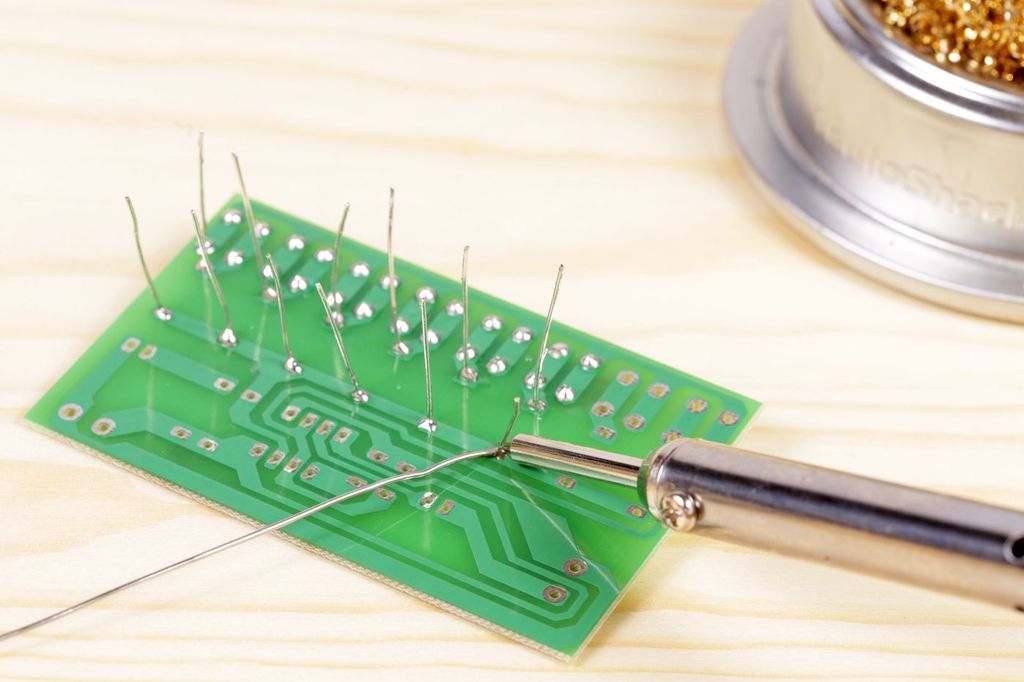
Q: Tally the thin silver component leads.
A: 12